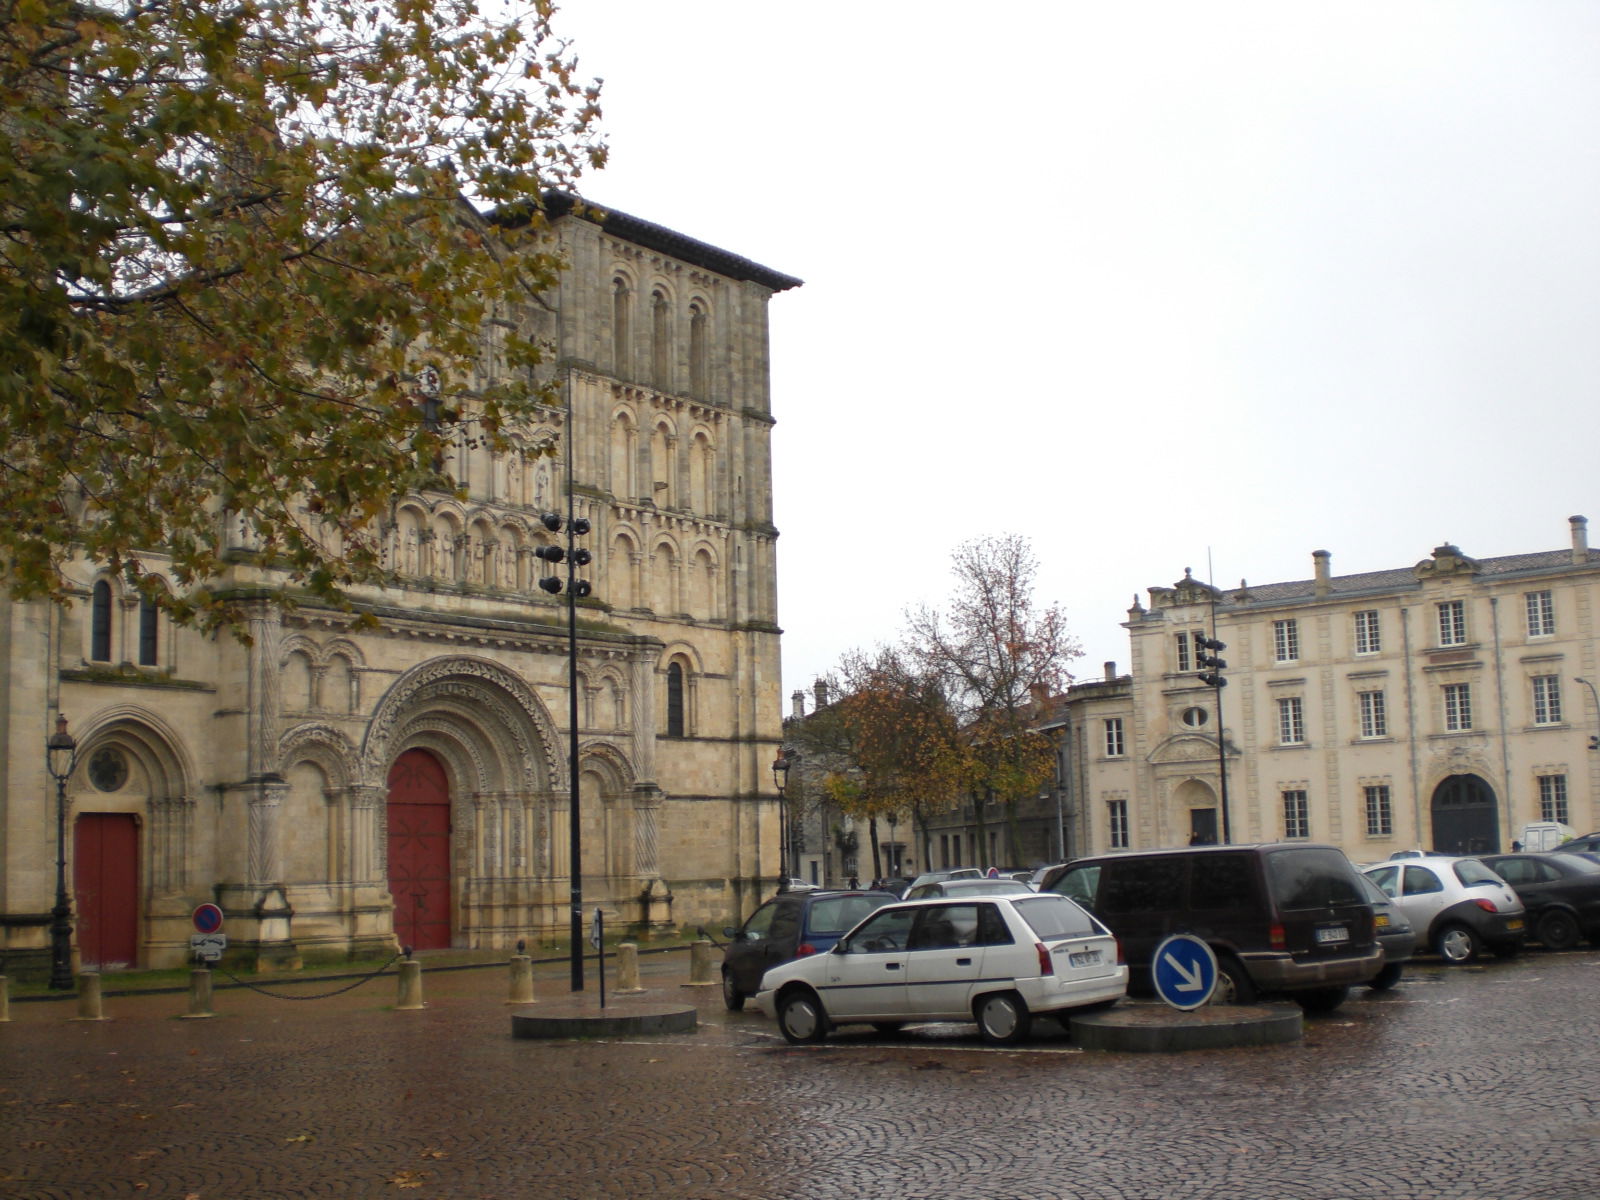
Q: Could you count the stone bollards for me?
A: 7